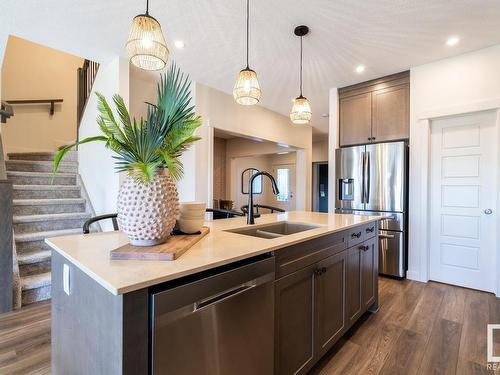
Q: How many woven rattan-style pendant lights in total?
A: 3